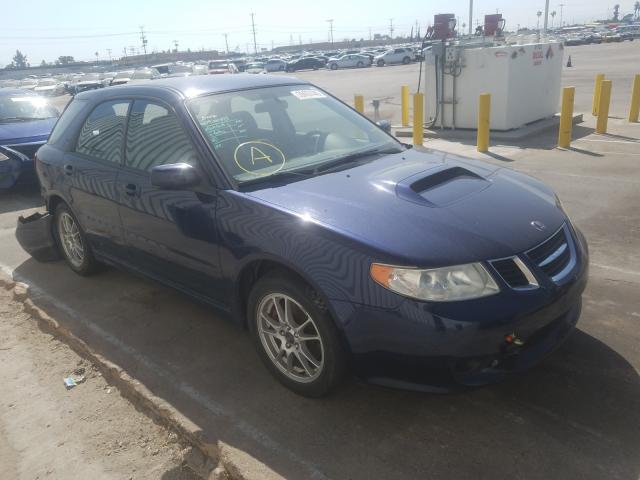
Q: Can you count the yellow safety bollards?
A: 8